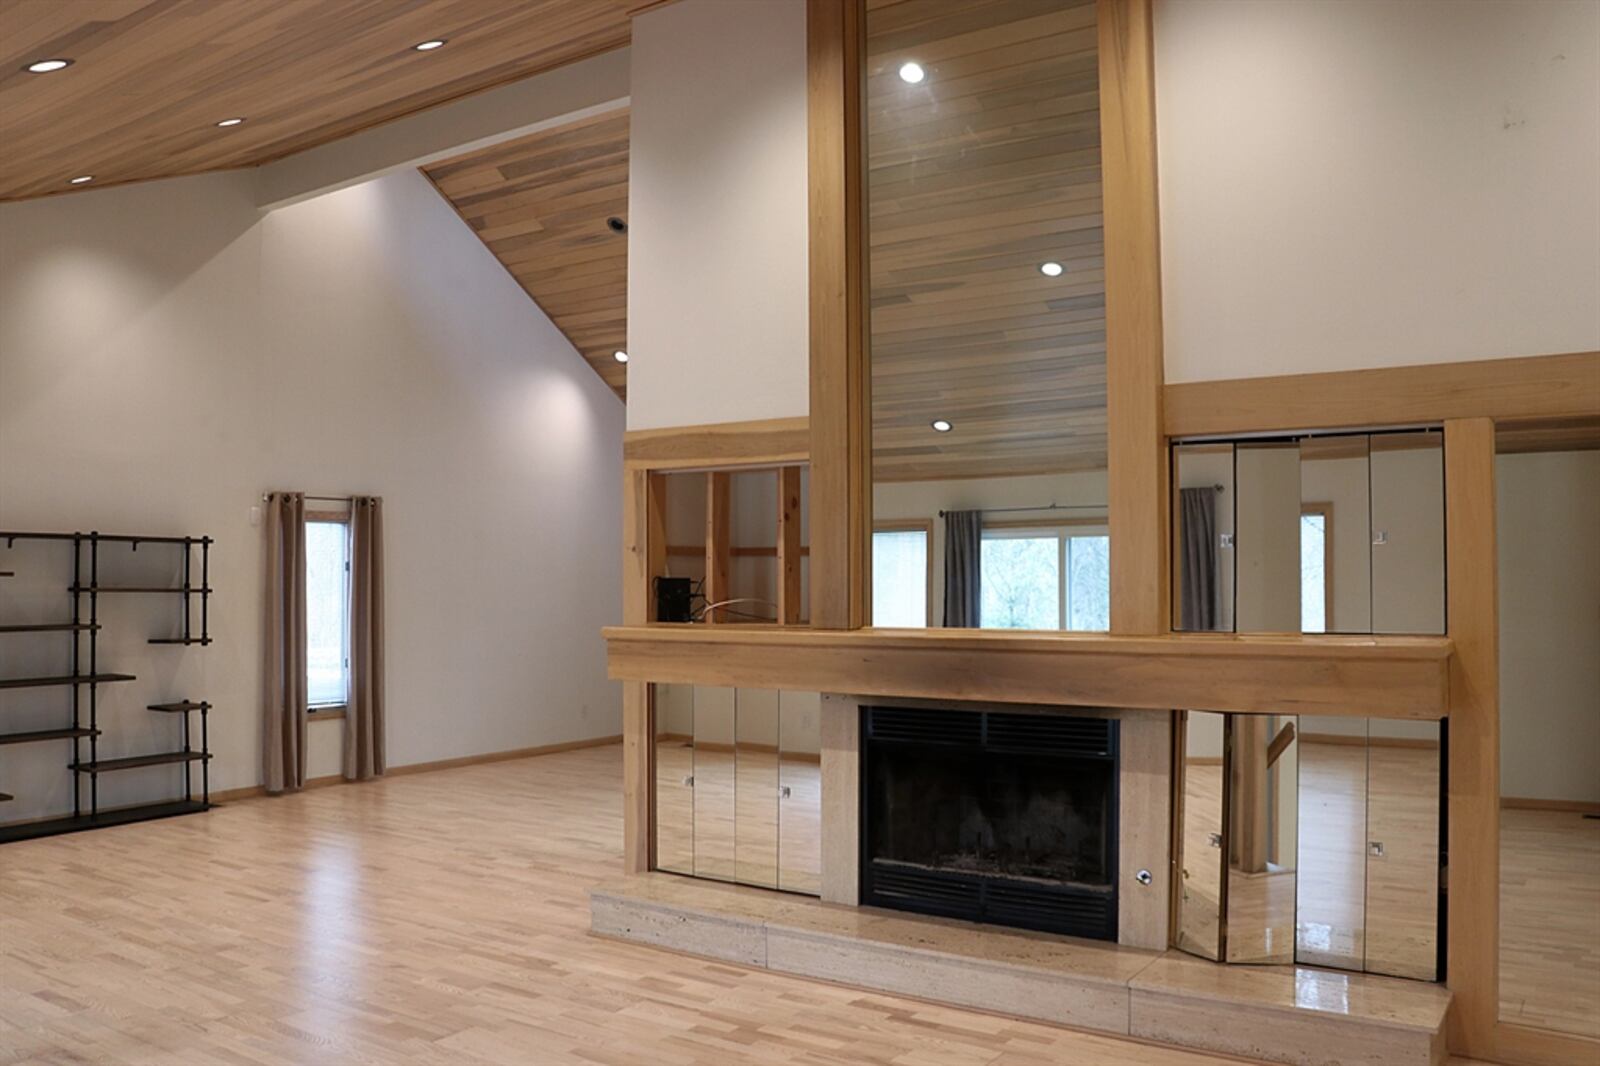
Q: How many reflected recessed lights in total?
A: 3